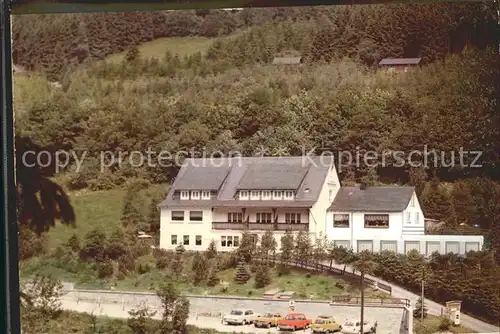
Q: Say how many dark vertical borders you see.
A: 1